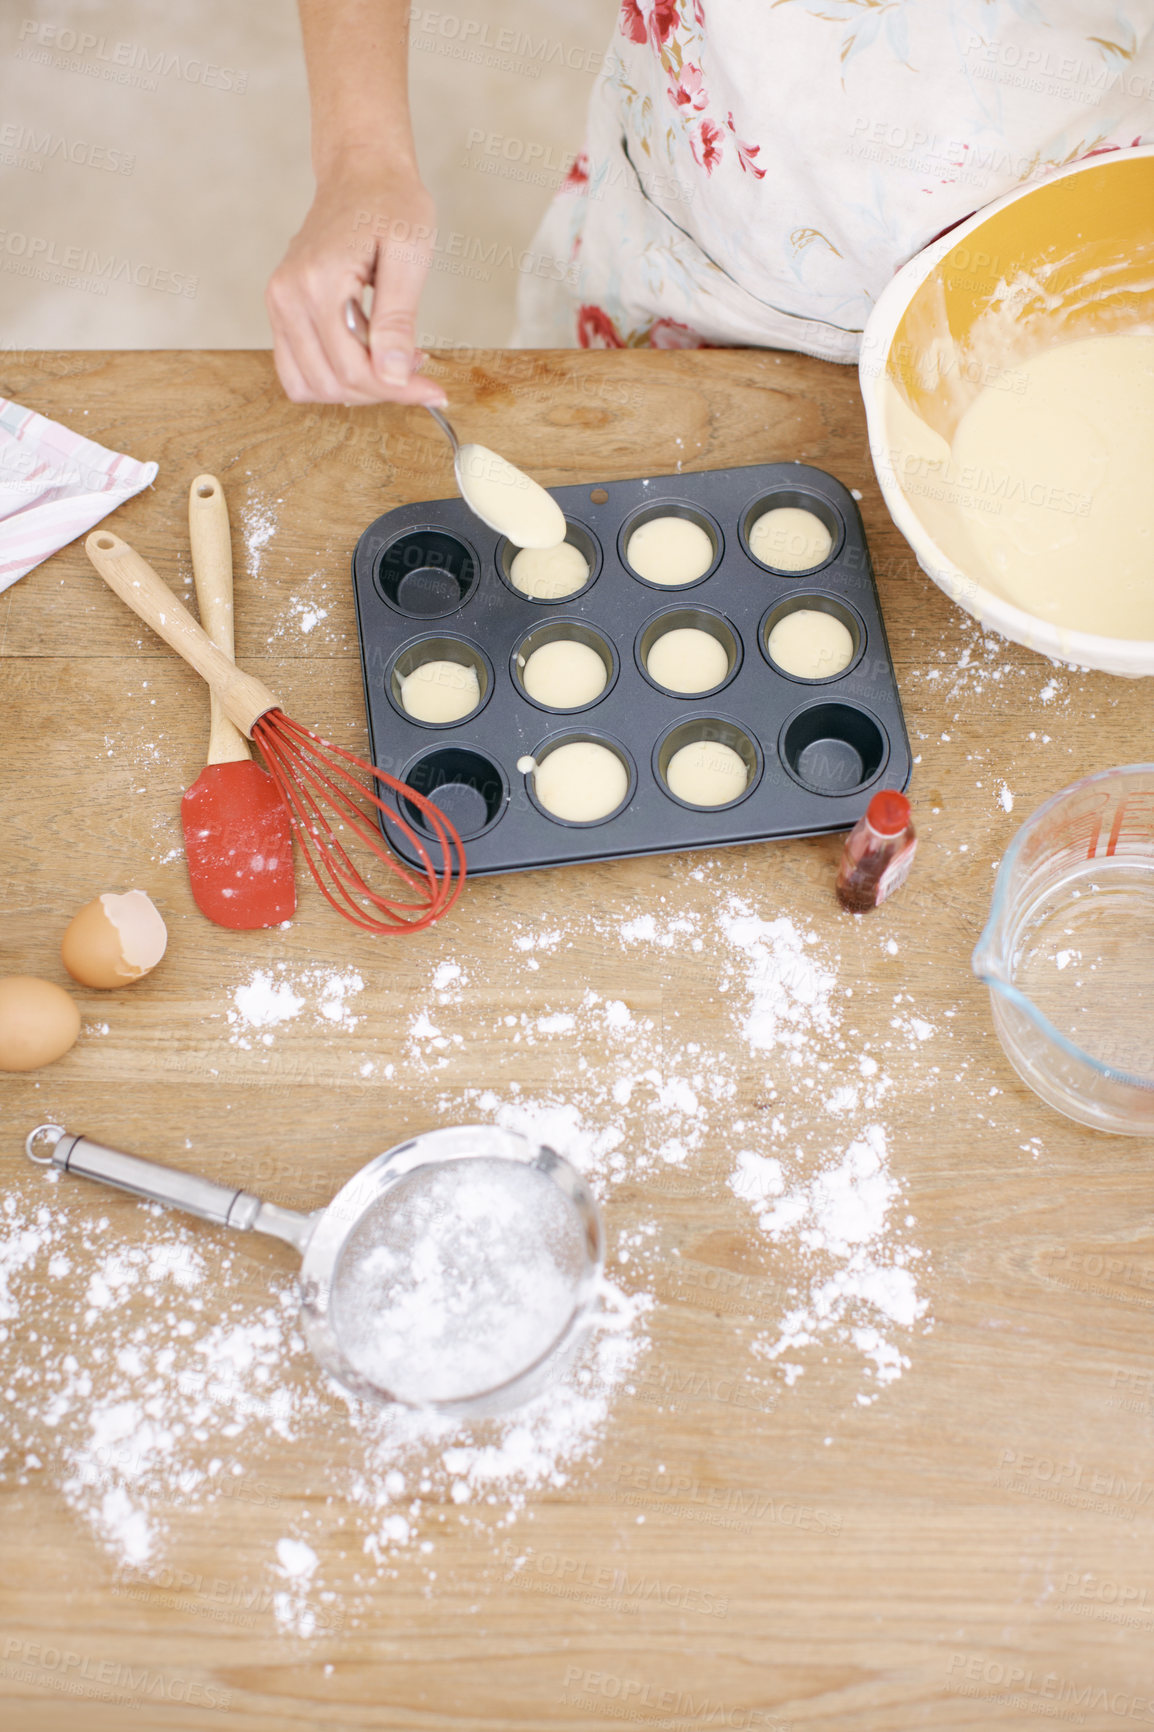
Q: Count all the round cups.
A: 12